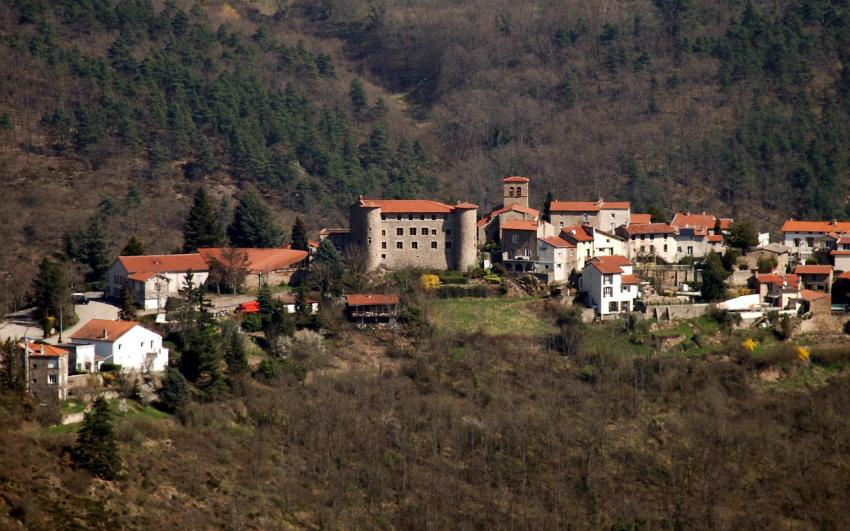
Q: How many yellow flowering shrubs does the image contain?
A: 3